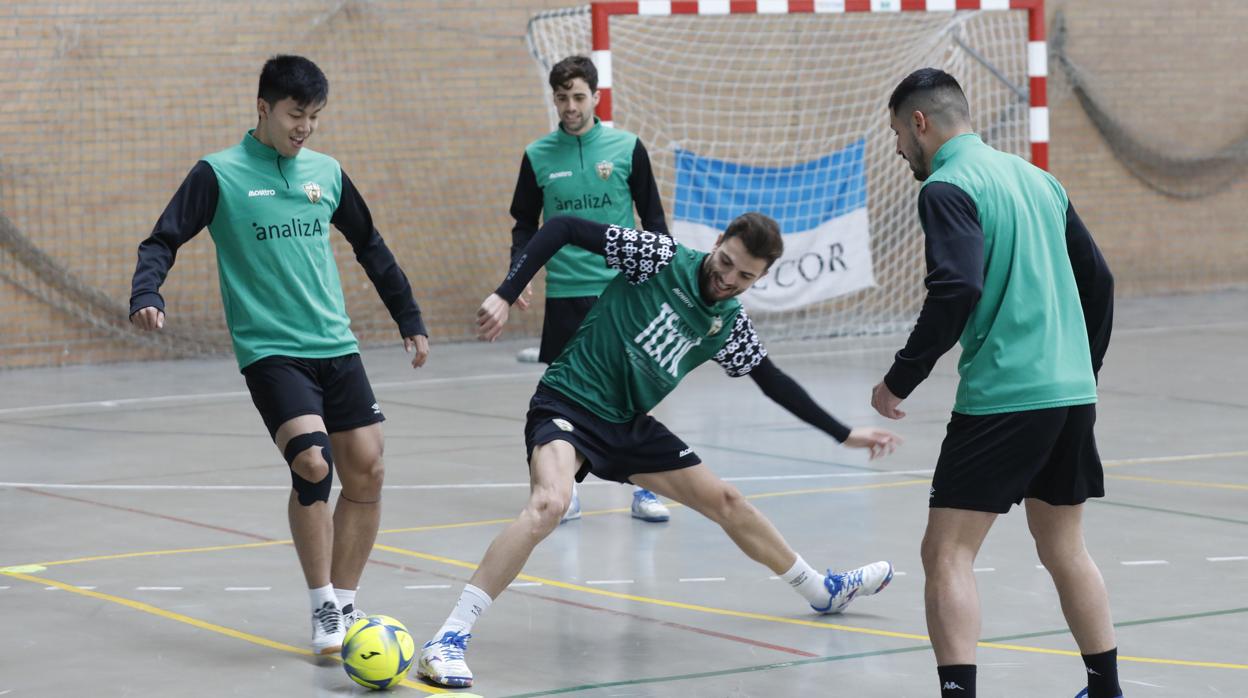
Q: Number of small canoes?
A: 0